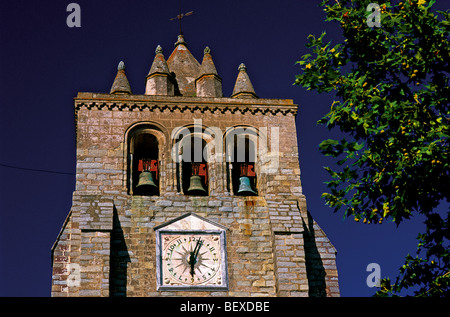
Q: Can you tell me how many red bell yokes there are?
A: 3